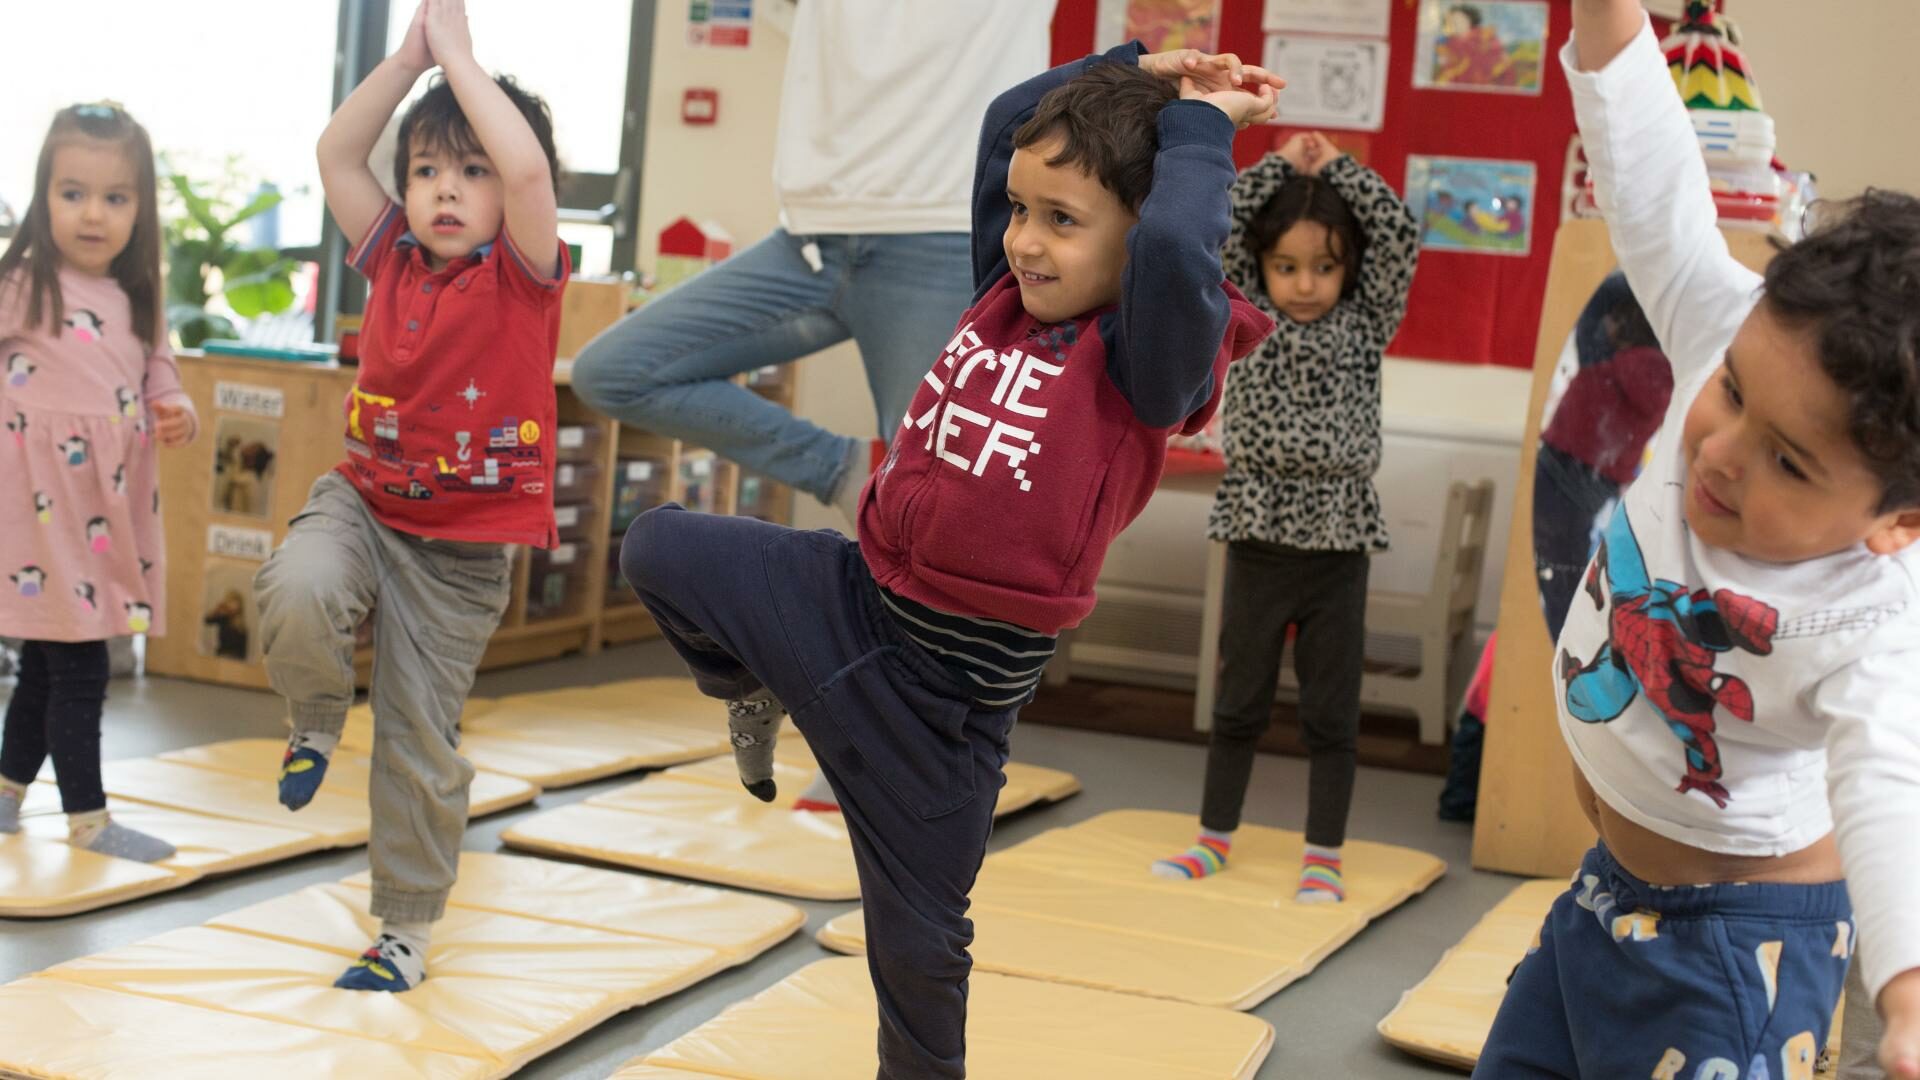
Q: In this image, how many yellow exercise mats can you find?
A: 7